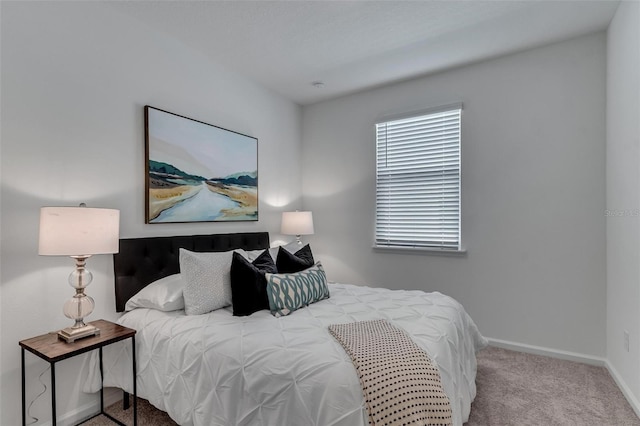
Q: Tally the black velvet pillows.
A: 2